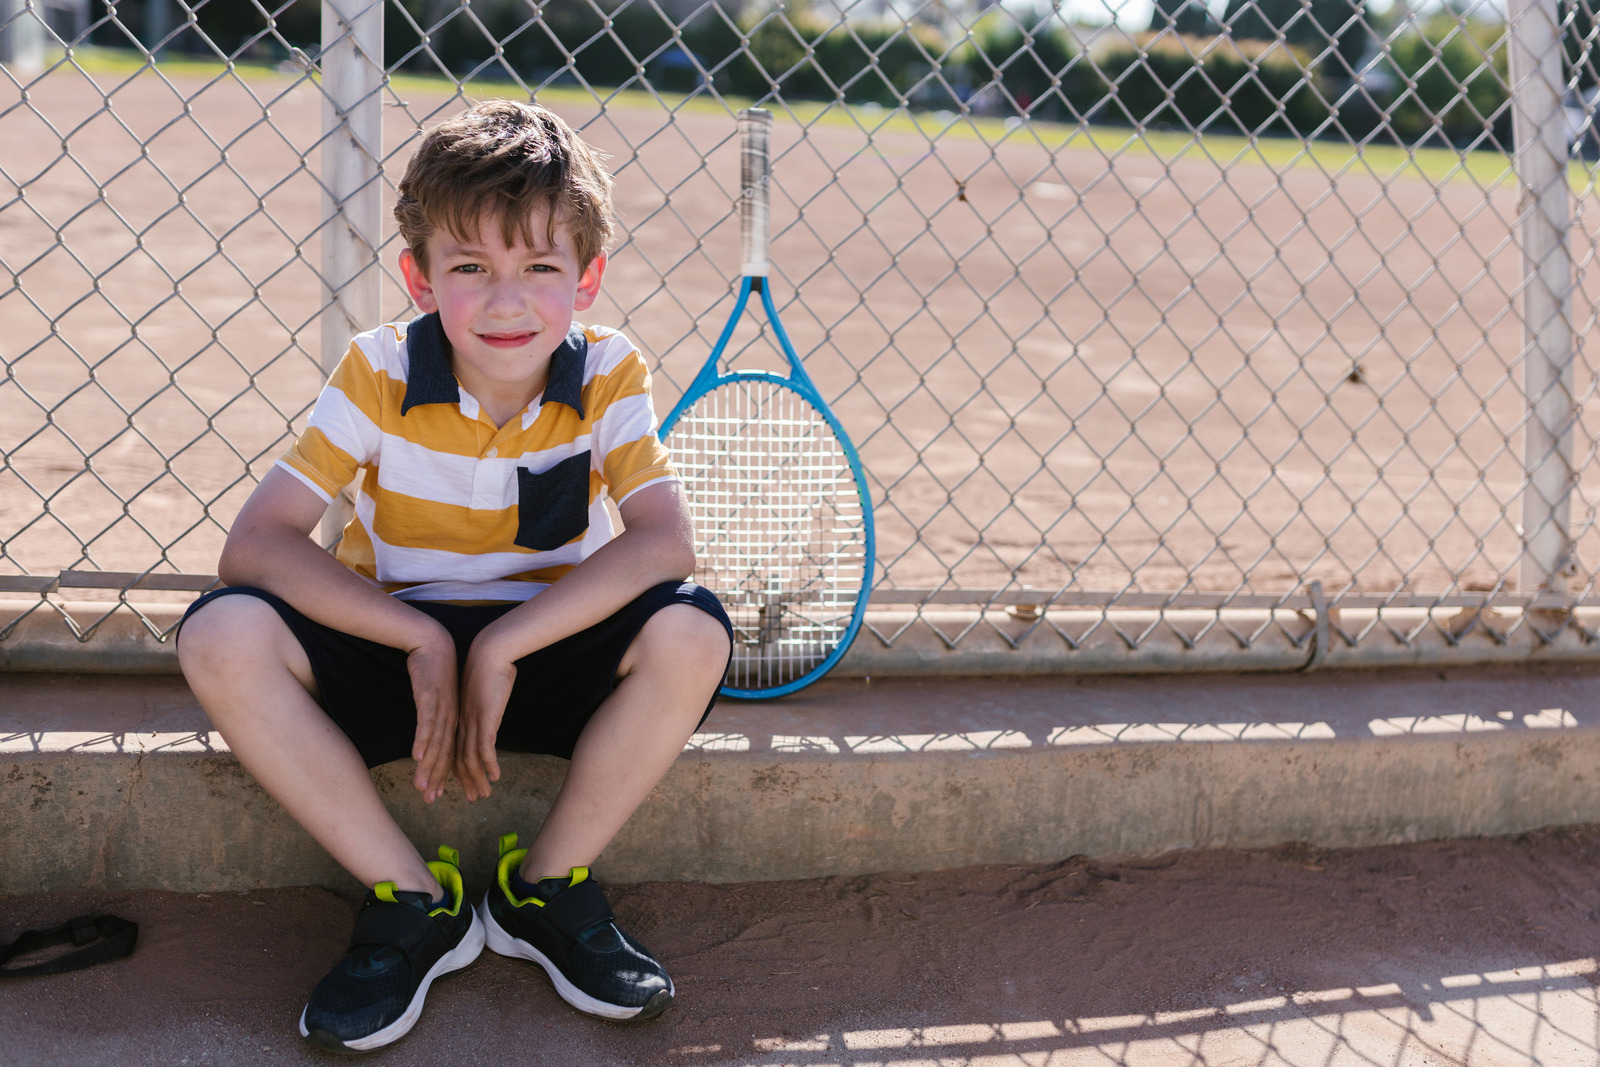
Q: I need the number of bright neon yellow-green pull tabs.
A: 4